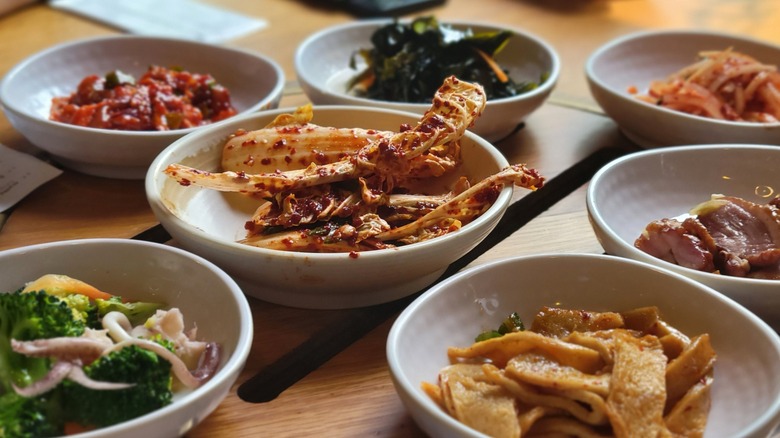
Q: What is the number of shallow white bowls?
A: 7